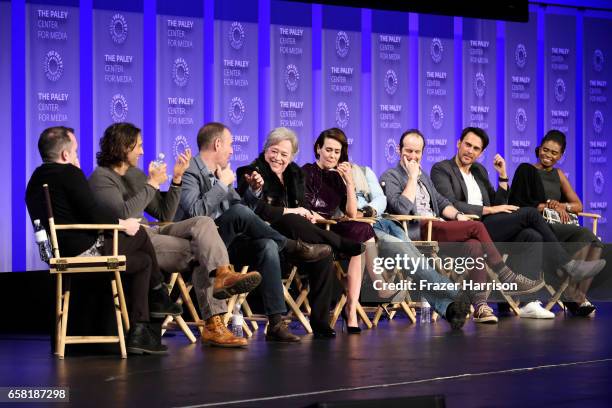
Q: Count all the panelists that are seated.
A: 9